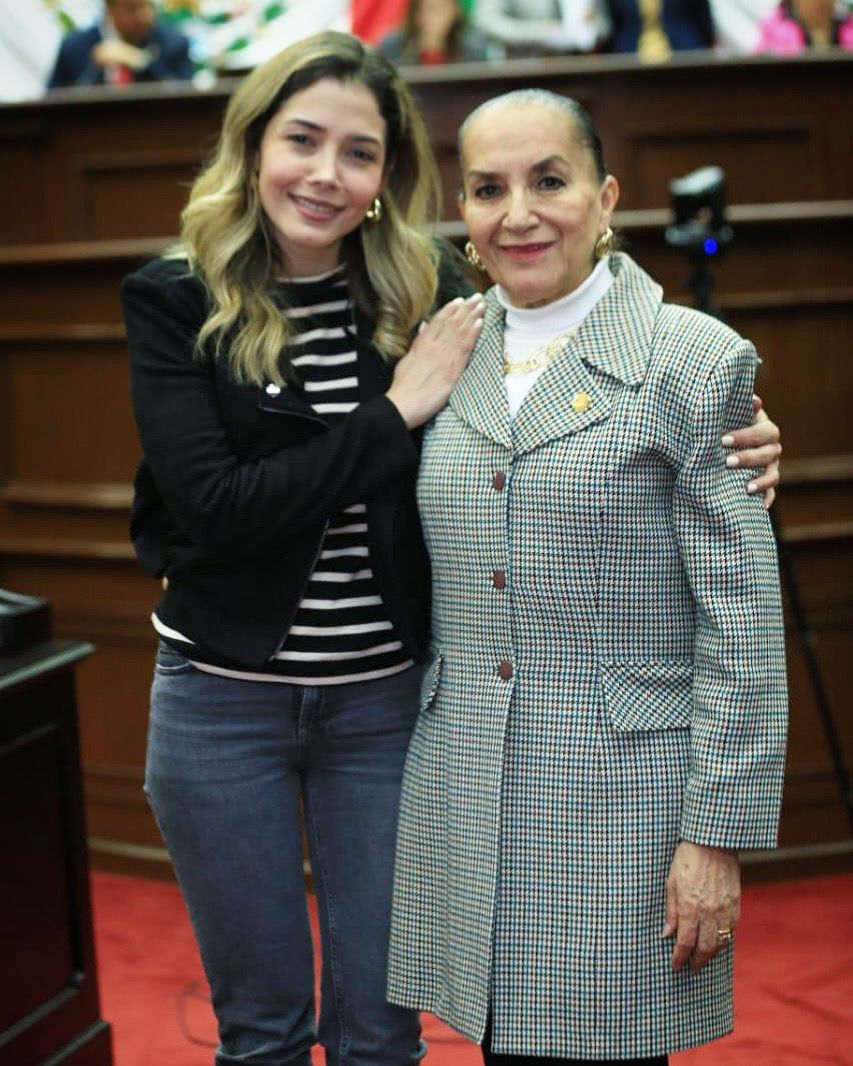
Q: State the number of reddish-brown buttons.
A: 3